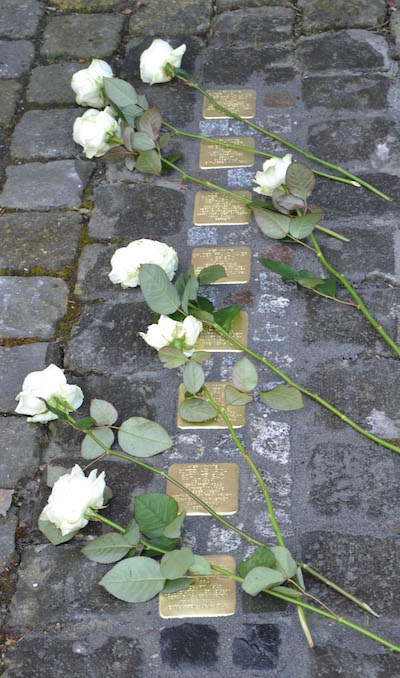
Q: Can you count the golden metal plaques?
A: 8